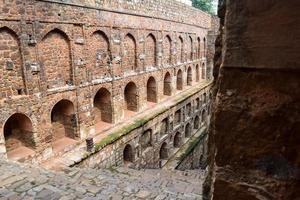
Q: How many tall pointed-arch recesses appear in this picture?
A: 10